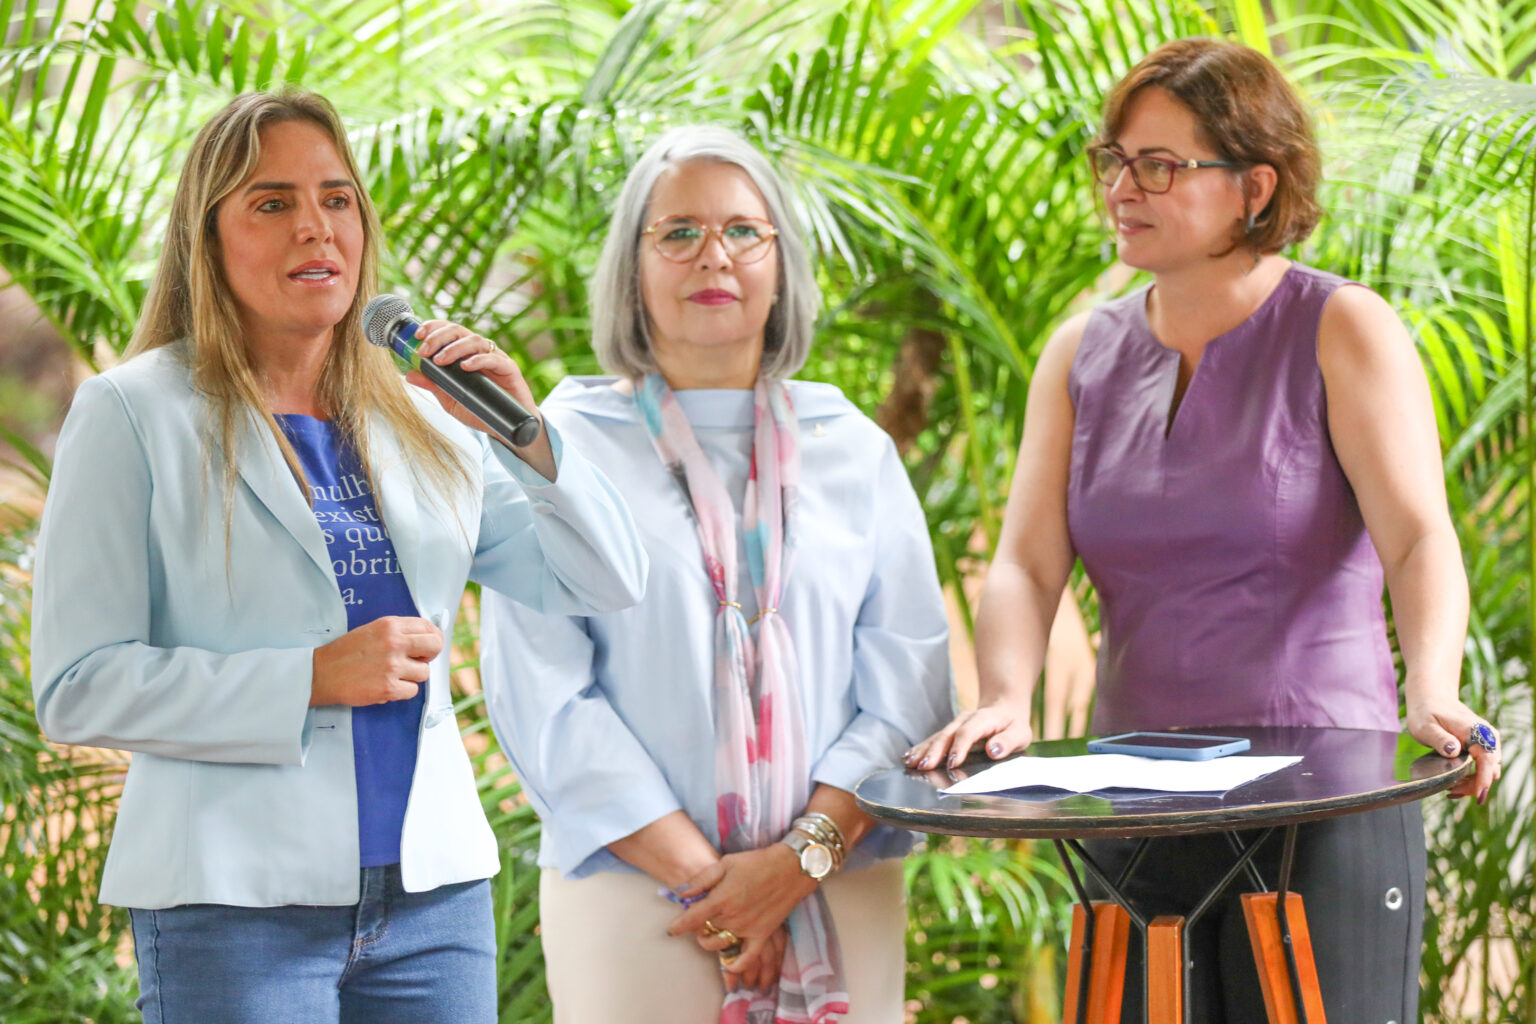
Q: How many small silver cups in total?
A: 0